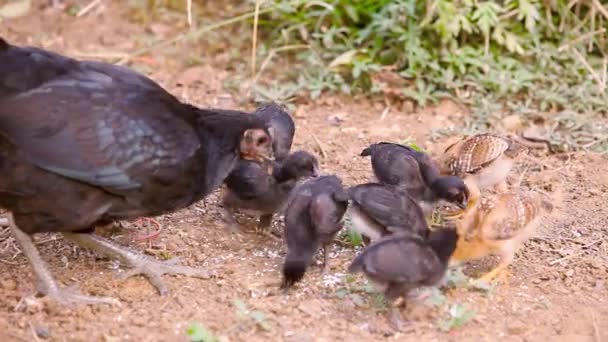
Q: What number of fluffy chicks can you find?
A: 8